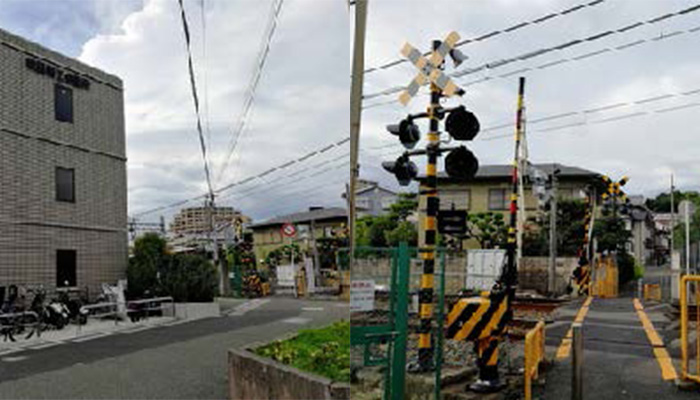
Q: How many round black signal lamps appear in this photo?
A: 4